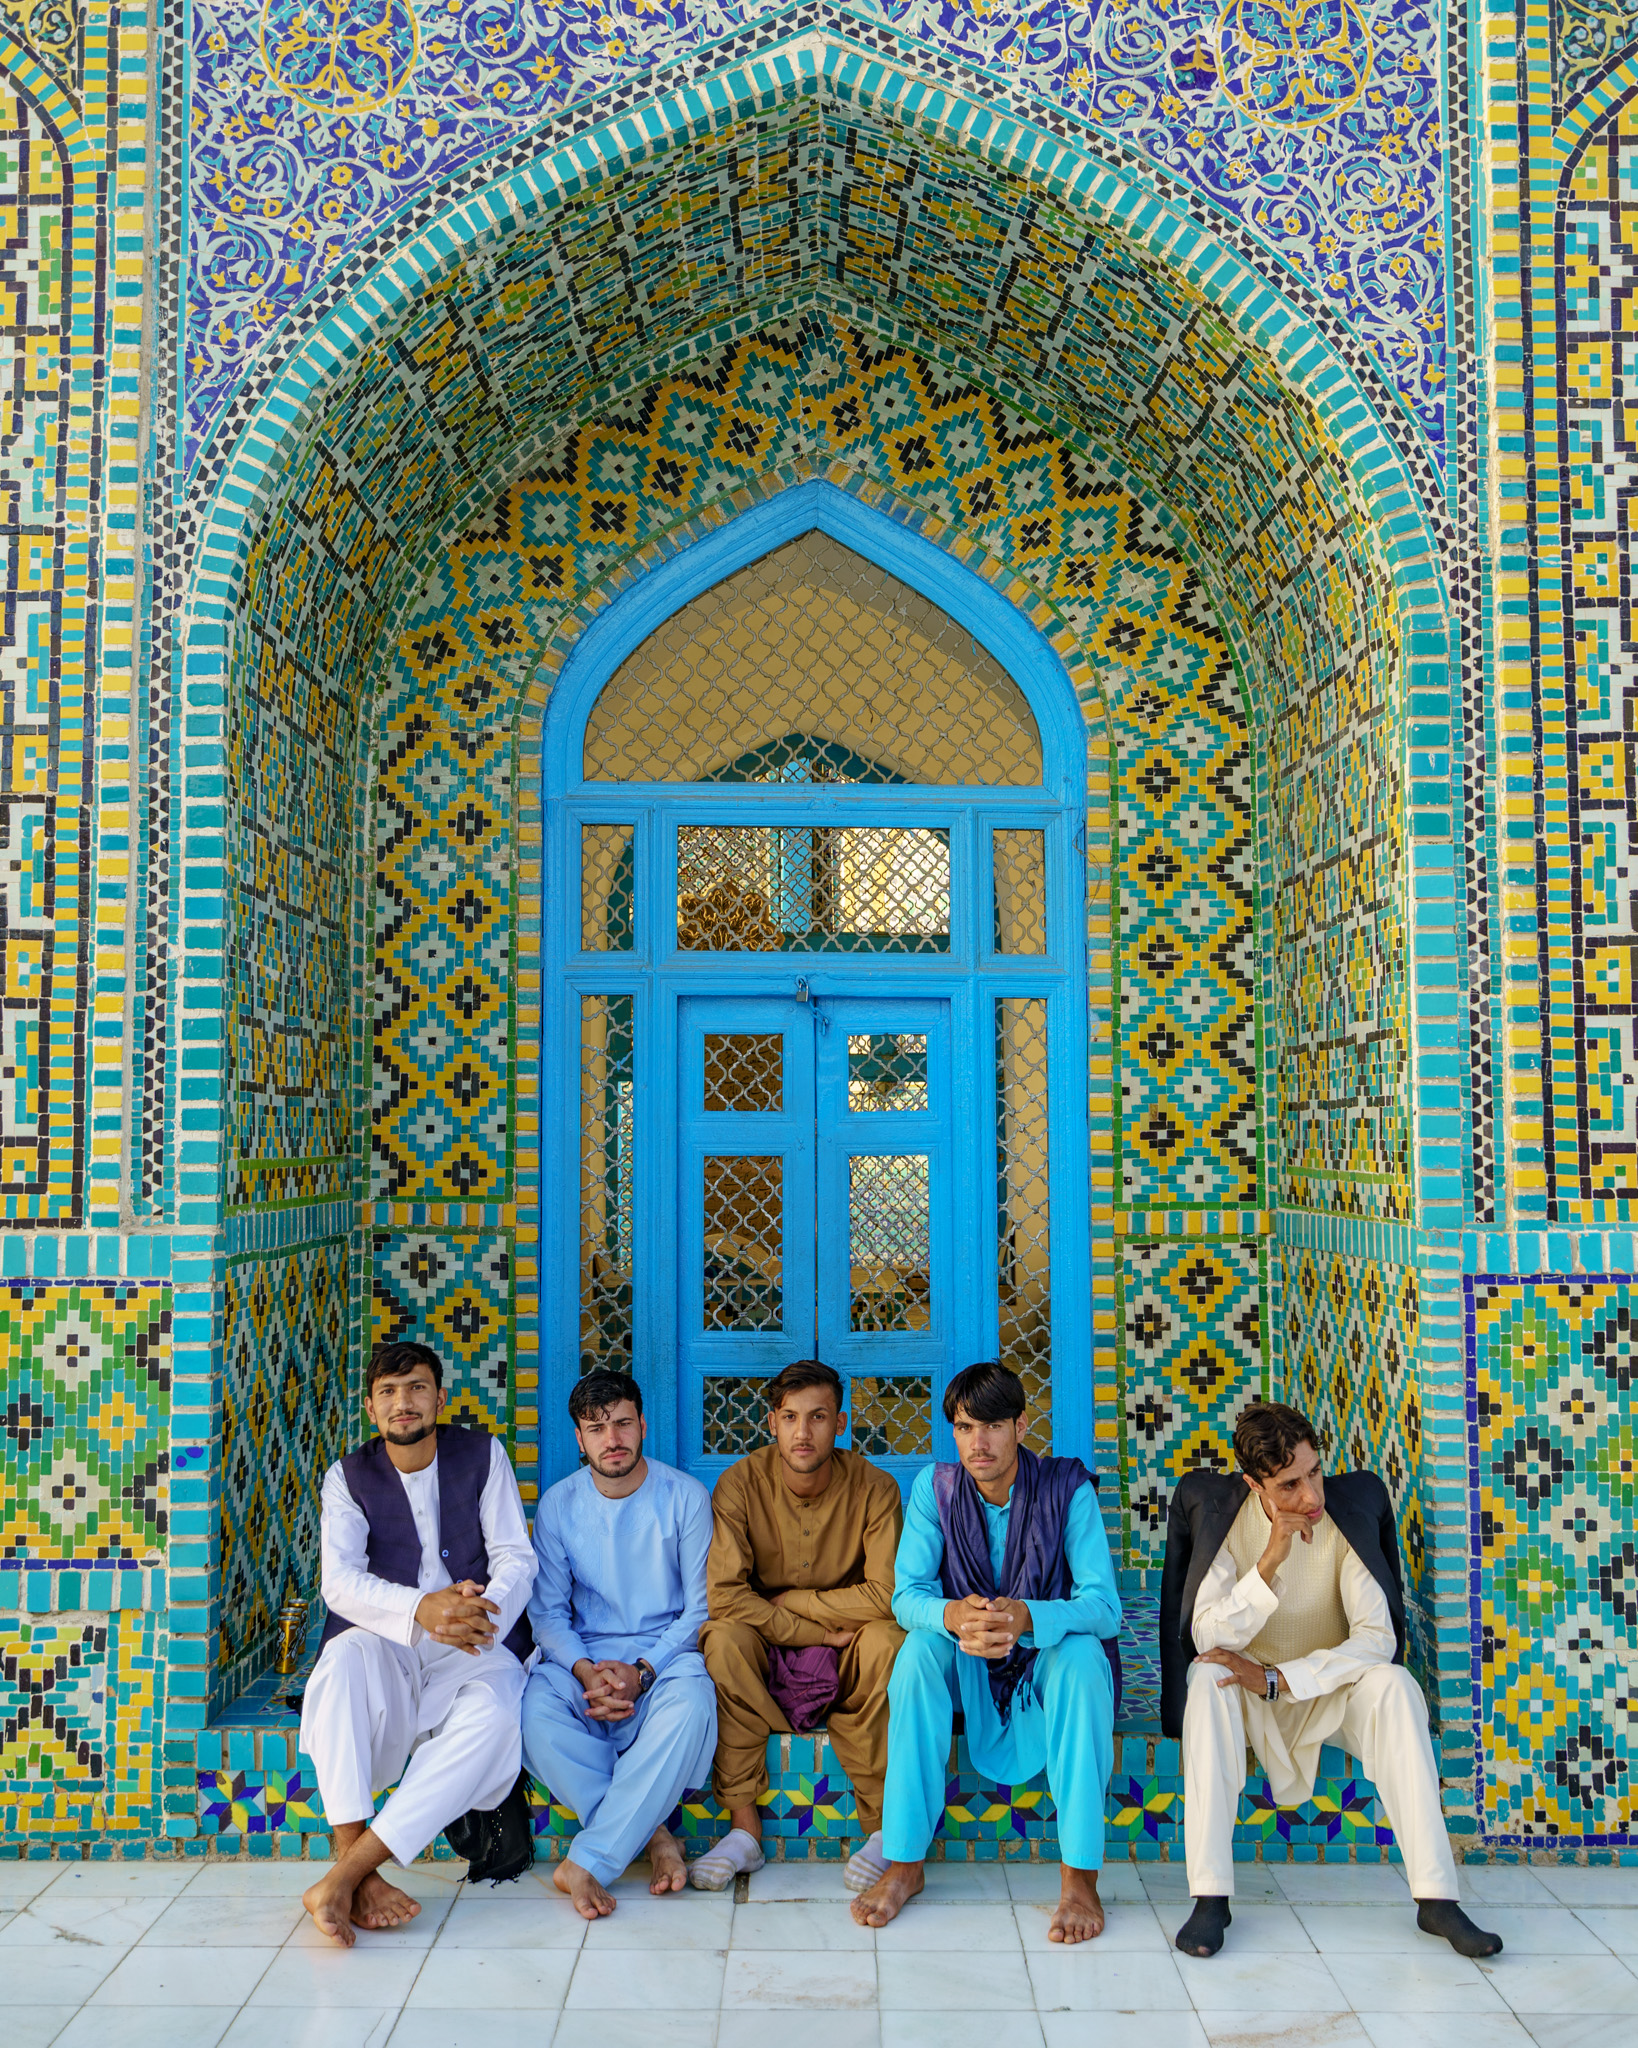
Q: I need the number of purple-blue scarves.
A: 1